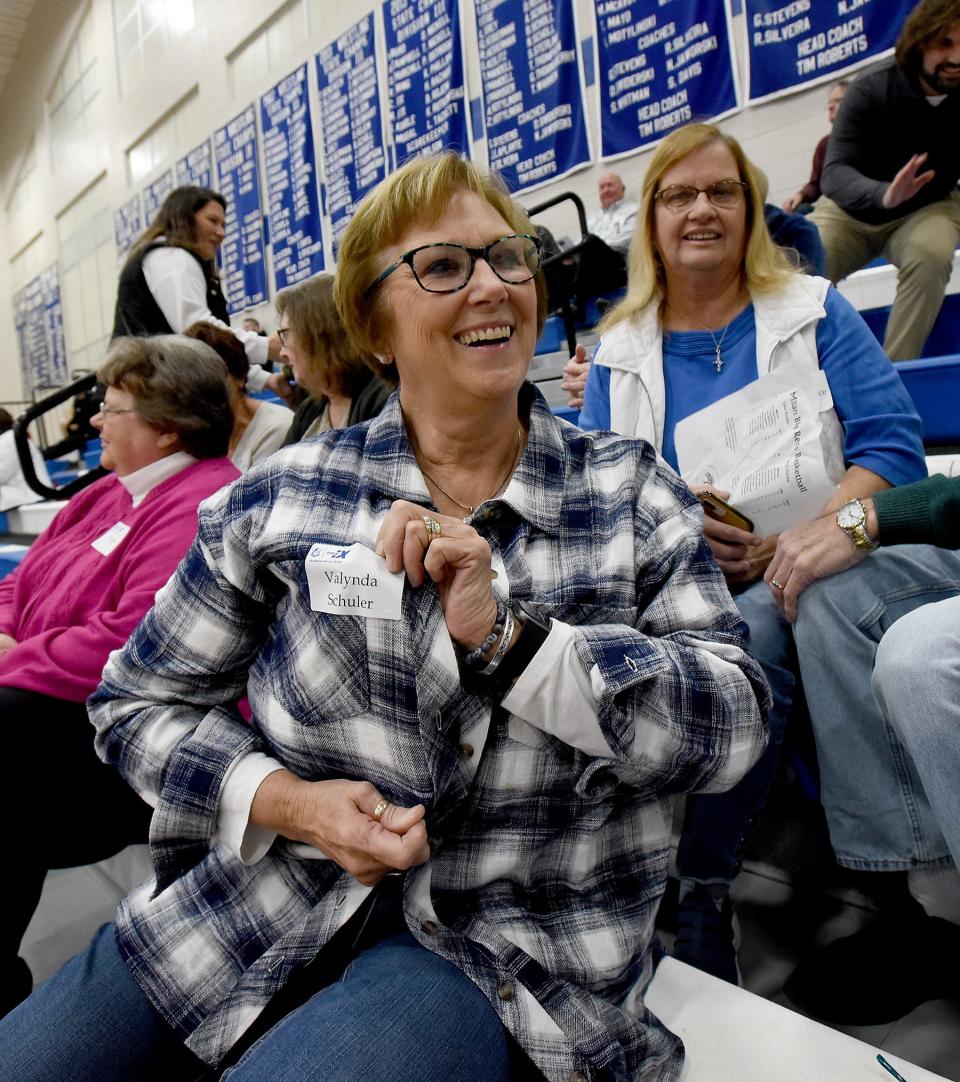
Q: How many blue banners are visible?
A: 13